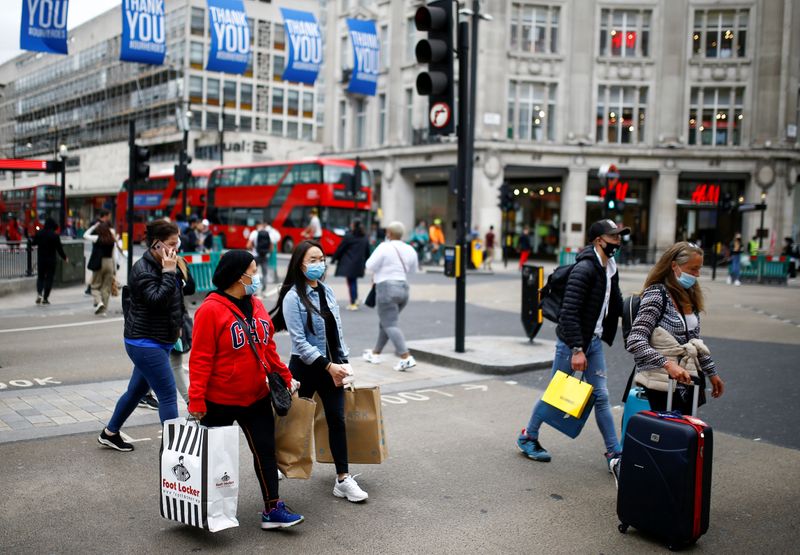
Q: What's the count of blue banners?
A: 5